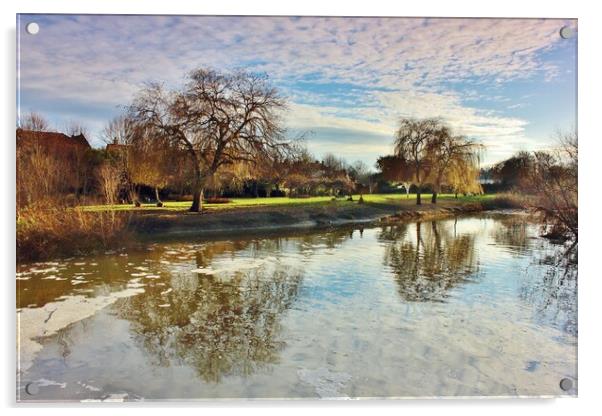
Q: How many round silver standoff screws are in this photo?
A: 4